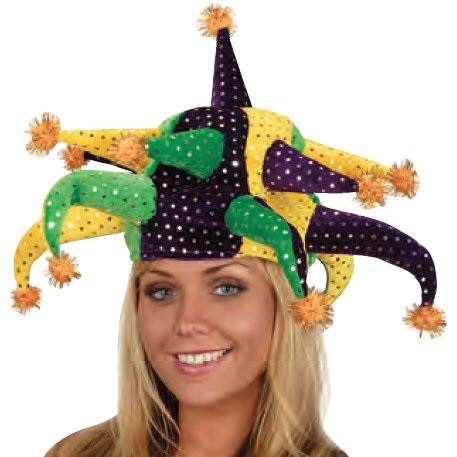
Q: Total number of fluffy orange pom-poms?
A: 10